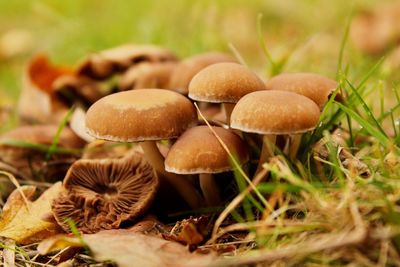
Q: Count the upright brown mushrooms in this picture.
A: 5